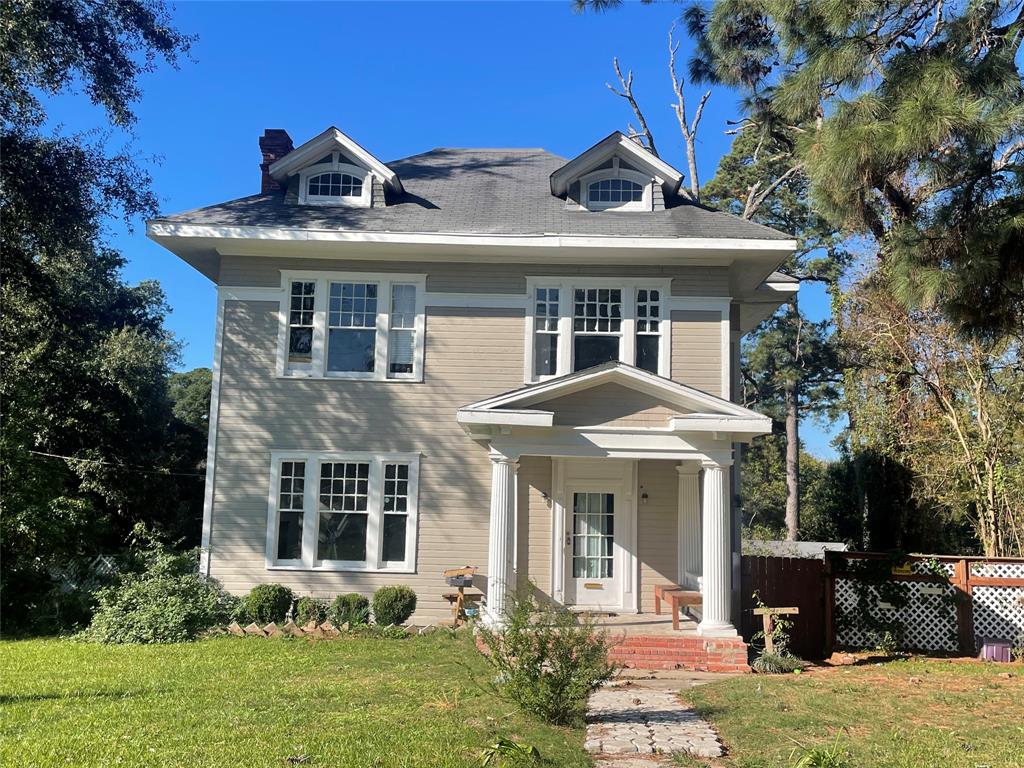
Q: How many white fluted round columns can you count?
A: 2